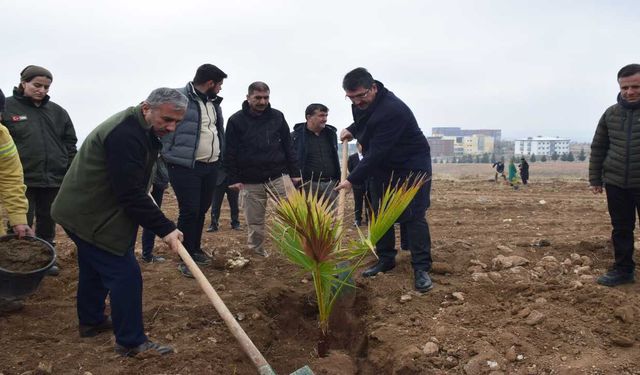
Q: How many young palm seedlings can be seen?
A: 1